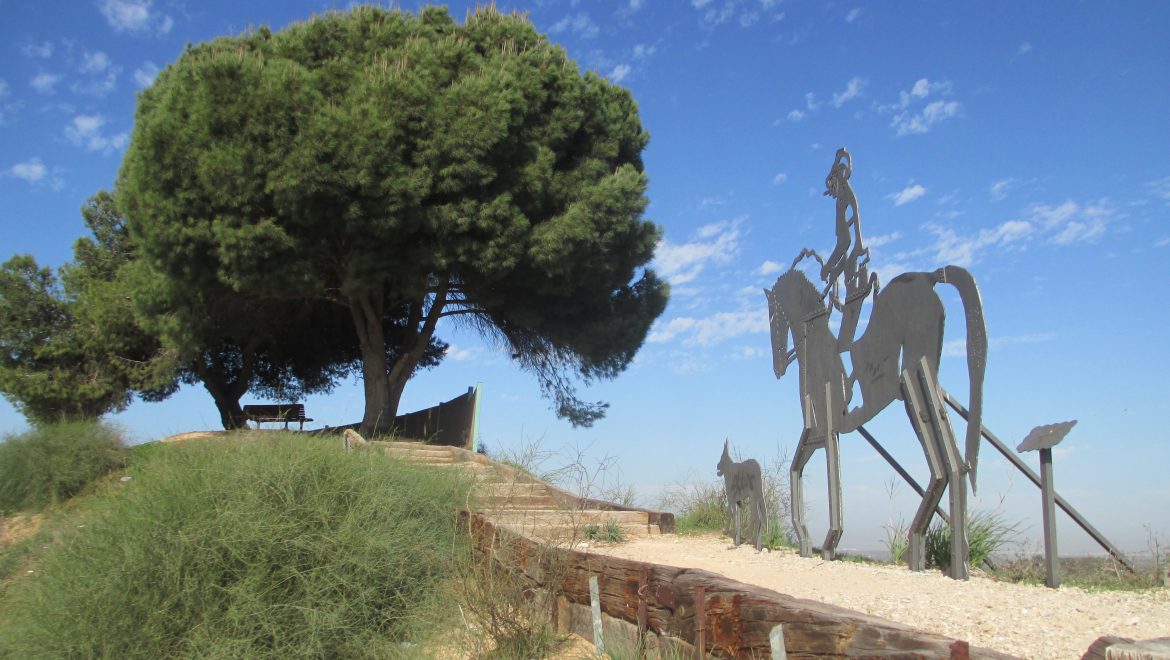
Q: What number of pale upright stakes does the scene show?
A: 2